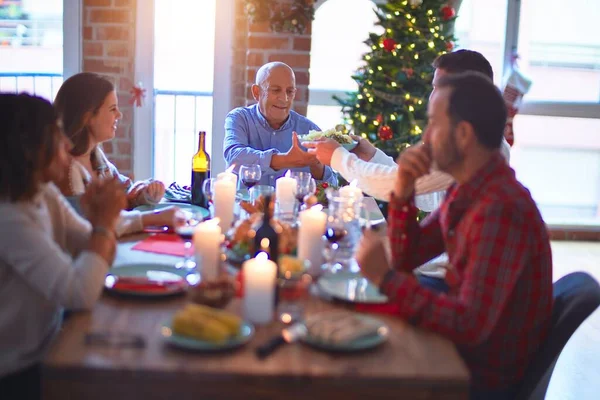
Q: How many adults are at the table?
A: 5